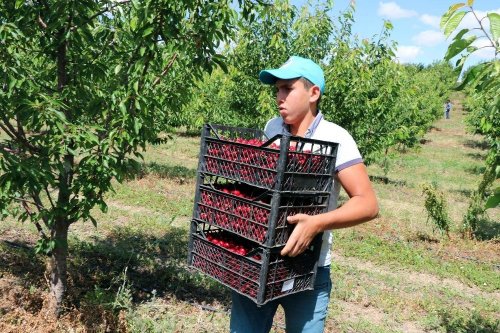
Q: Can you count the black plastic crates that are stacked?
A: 3